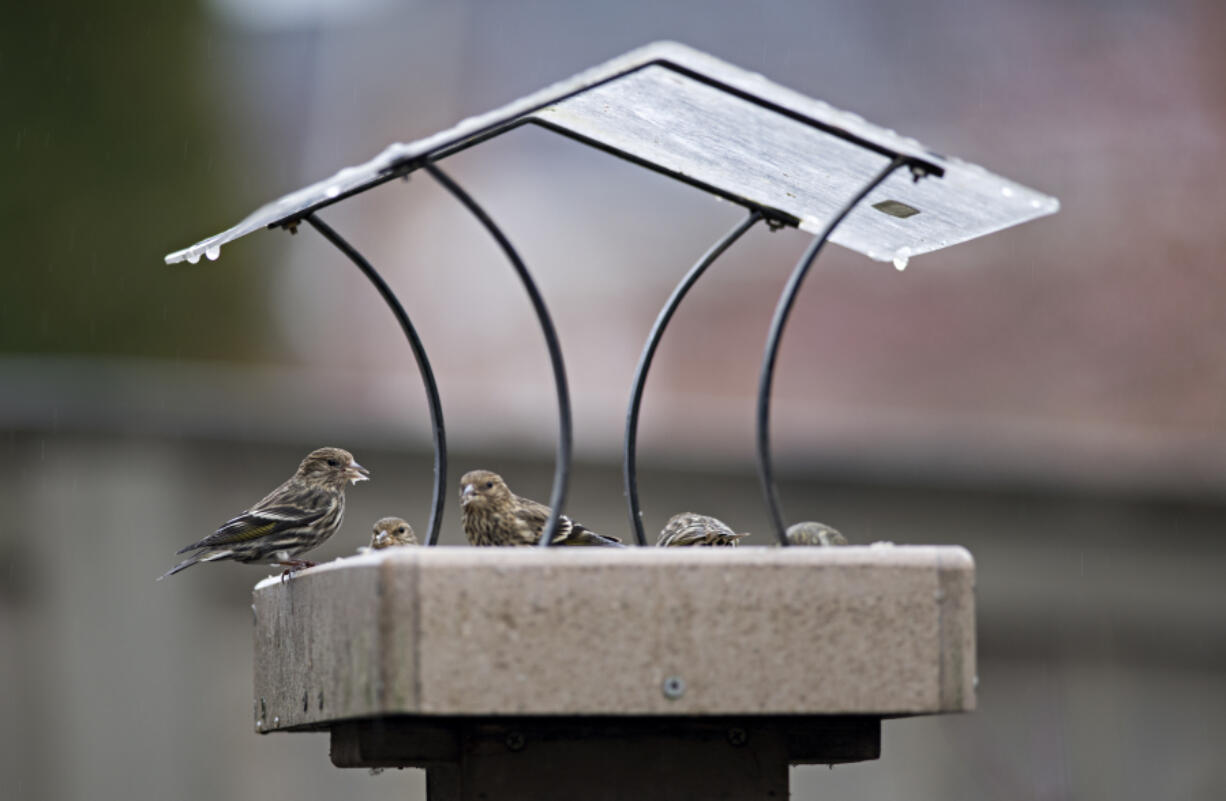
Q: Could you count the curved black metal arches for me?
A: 4